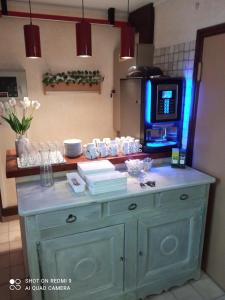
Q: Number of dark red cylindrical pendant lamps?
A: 3